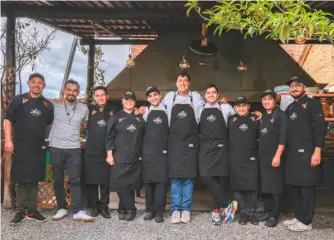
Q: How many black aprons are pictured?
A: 9